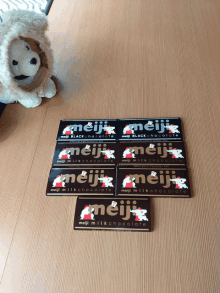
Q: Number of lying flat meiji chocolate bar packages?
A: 7